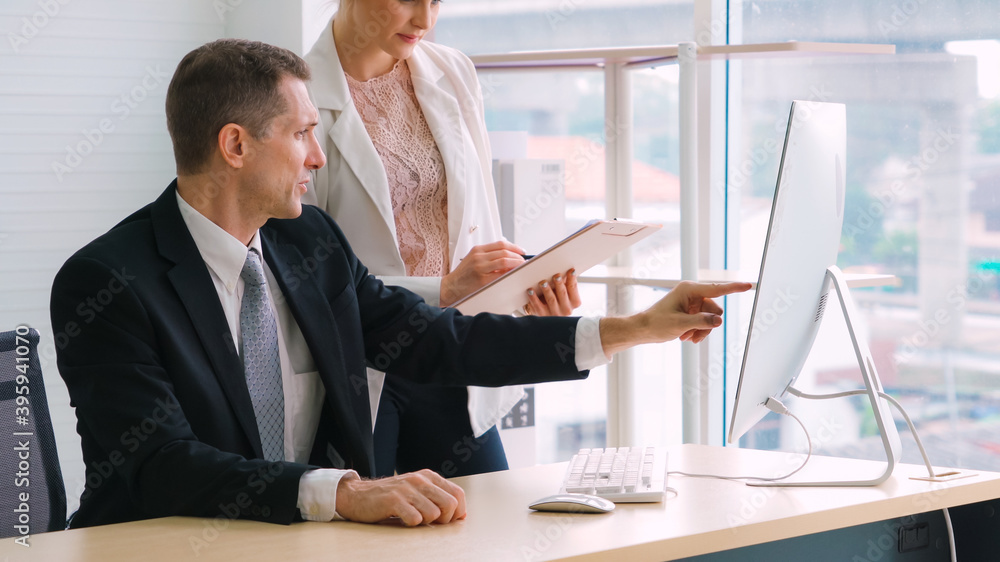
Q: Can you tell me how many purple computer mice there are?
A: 0